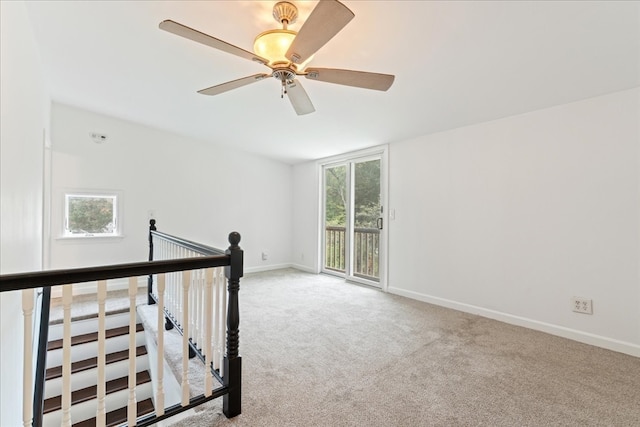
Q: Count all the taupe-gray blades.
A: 5